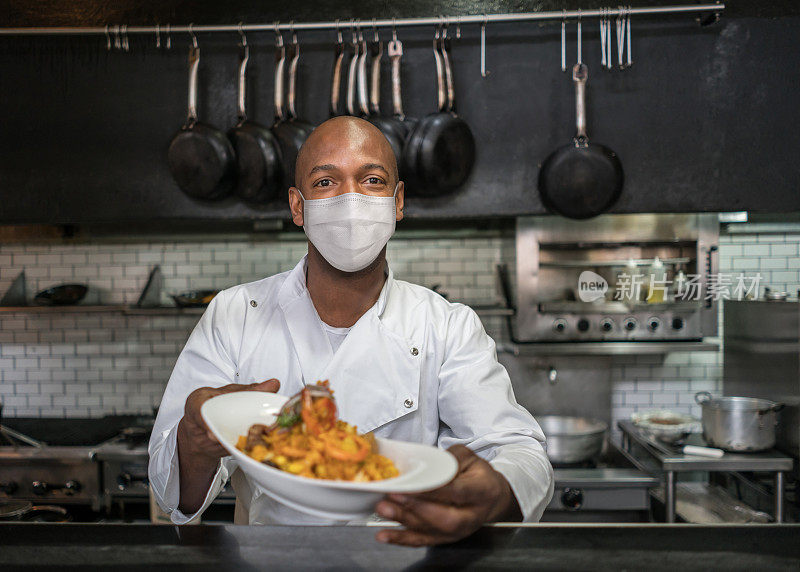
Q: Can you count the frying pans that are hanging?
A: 12